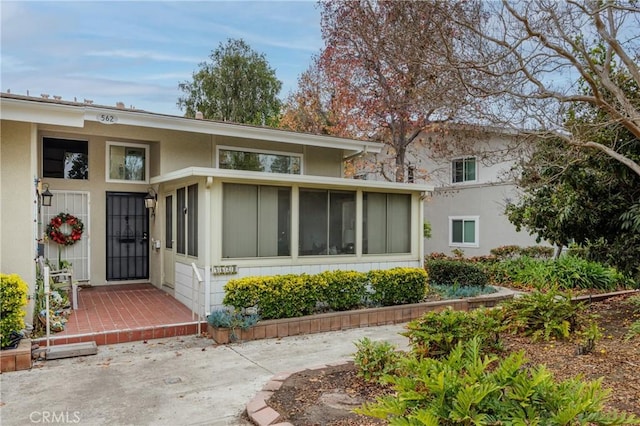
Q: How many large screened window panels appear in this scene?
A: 3